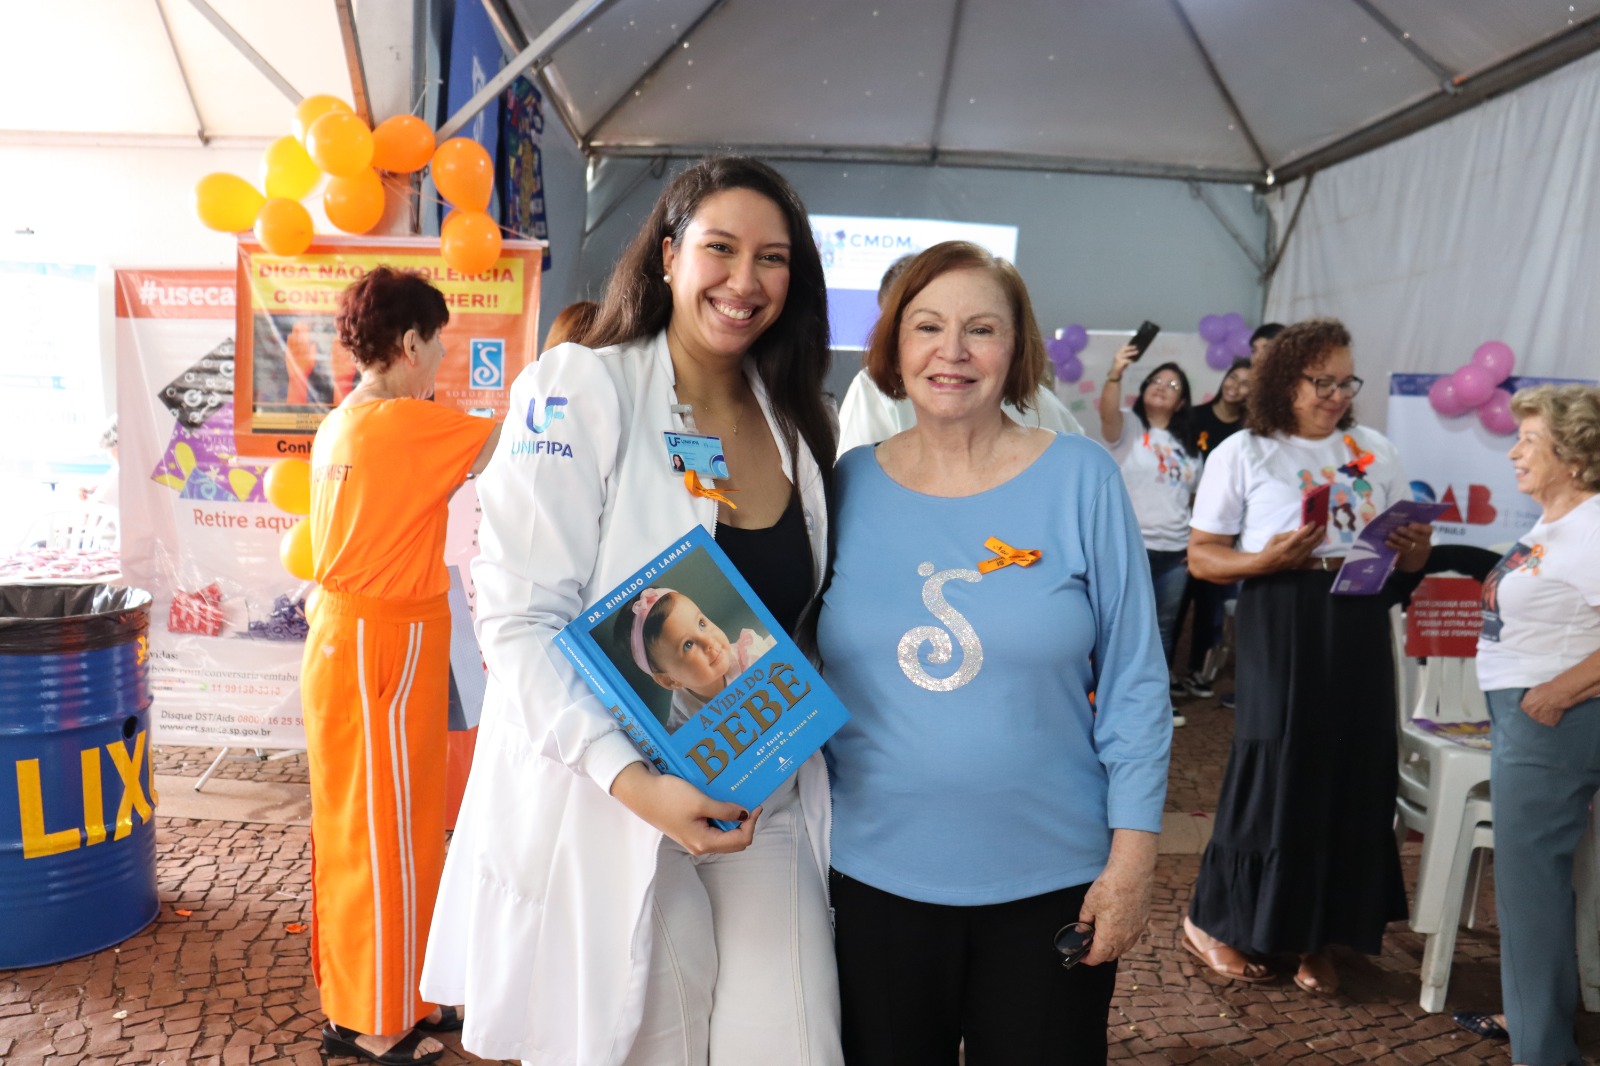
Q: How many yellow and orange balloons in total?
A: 12